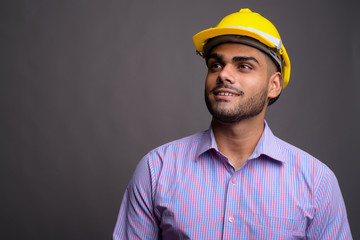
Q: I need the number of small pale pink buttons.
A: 2